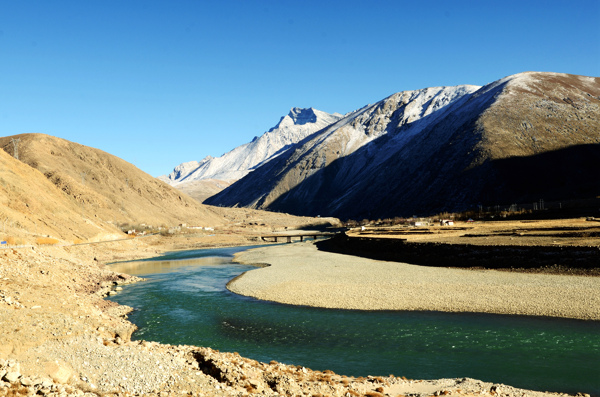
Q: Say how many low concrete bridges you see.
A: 1